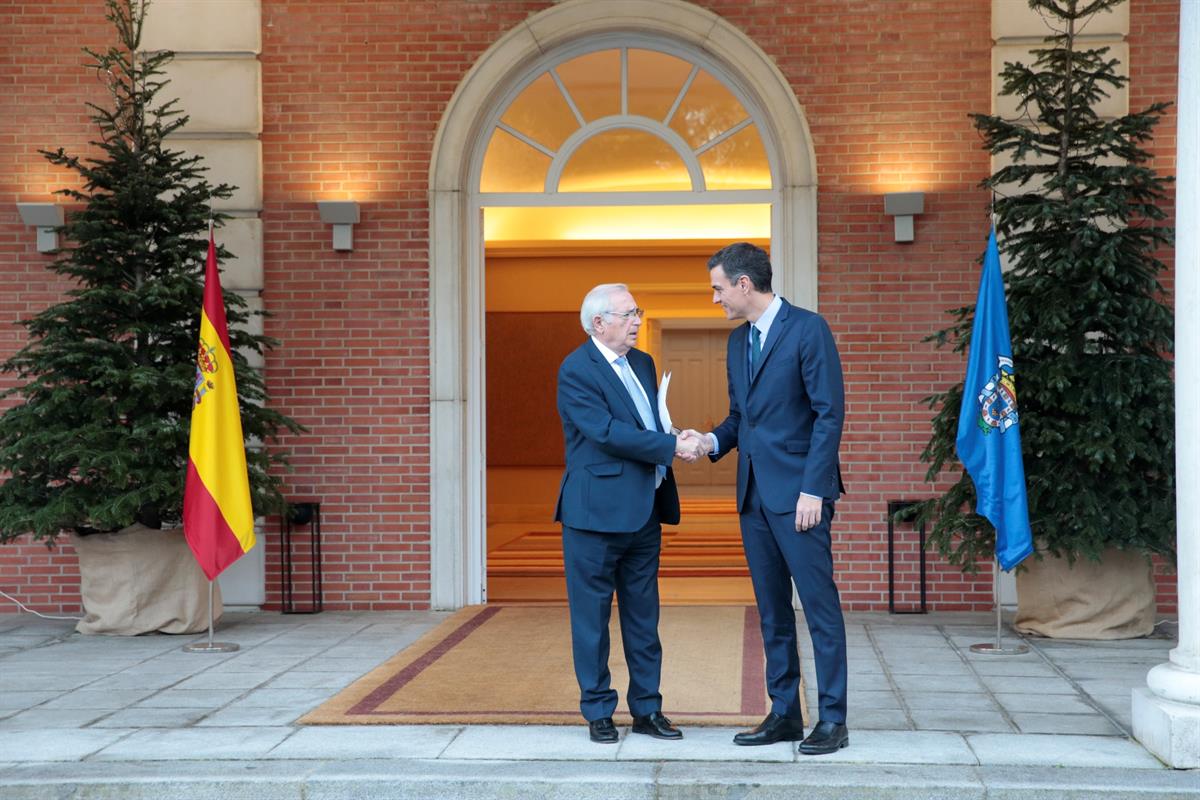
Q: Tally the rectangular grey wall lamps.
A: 3